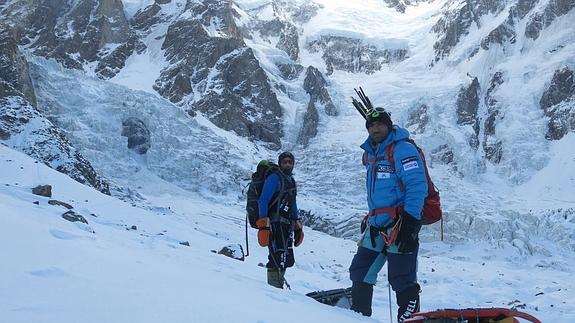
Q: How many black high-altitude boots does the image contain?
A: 2